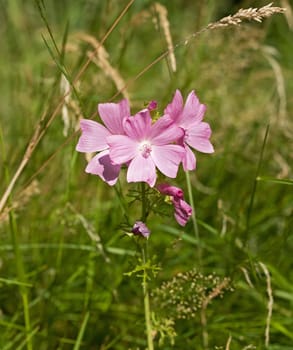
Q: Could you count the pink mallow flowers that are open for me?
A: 3